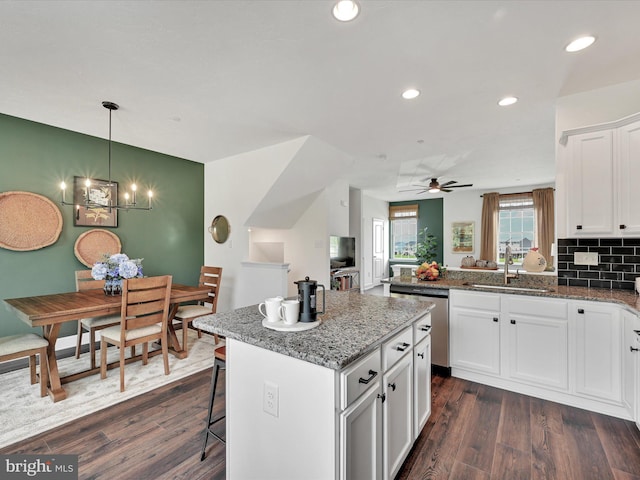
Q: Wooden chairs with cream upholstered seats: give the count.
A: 4